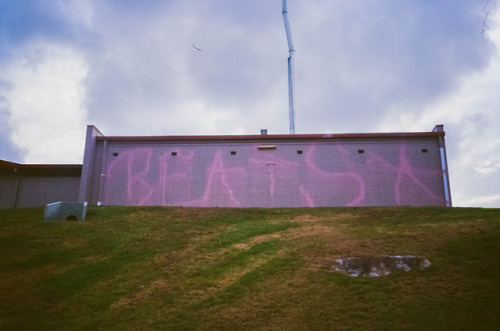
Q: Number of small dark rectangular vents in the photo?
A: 6